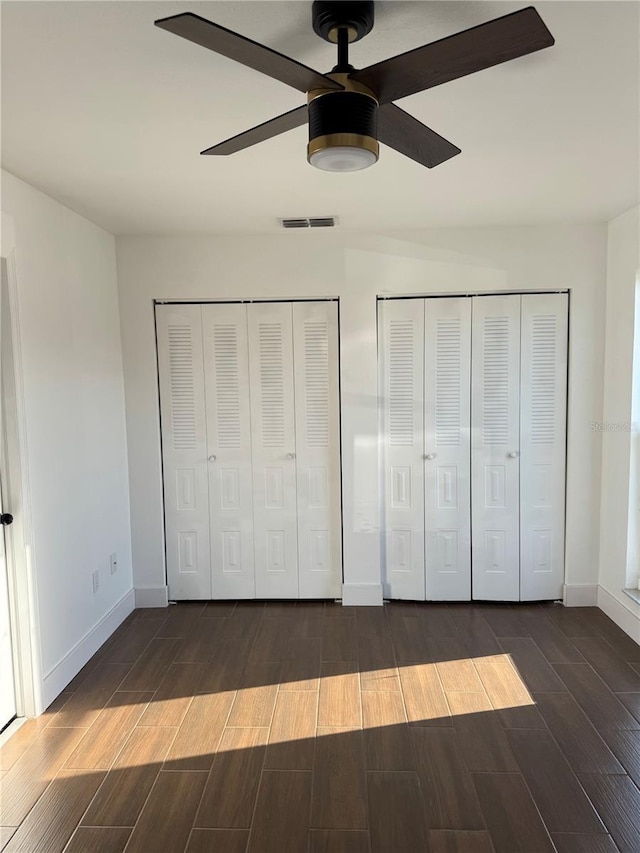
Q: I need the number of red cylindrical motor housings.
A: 0